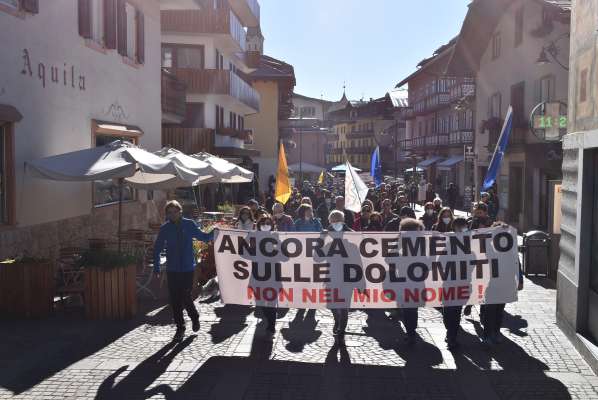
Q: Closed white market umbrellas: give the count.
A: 0